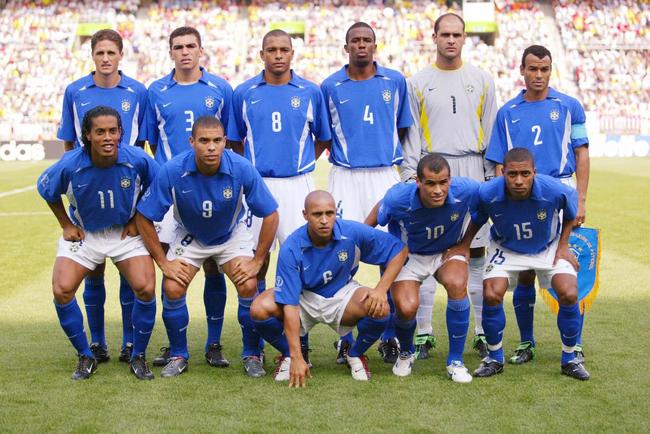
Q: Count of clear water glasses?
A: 0